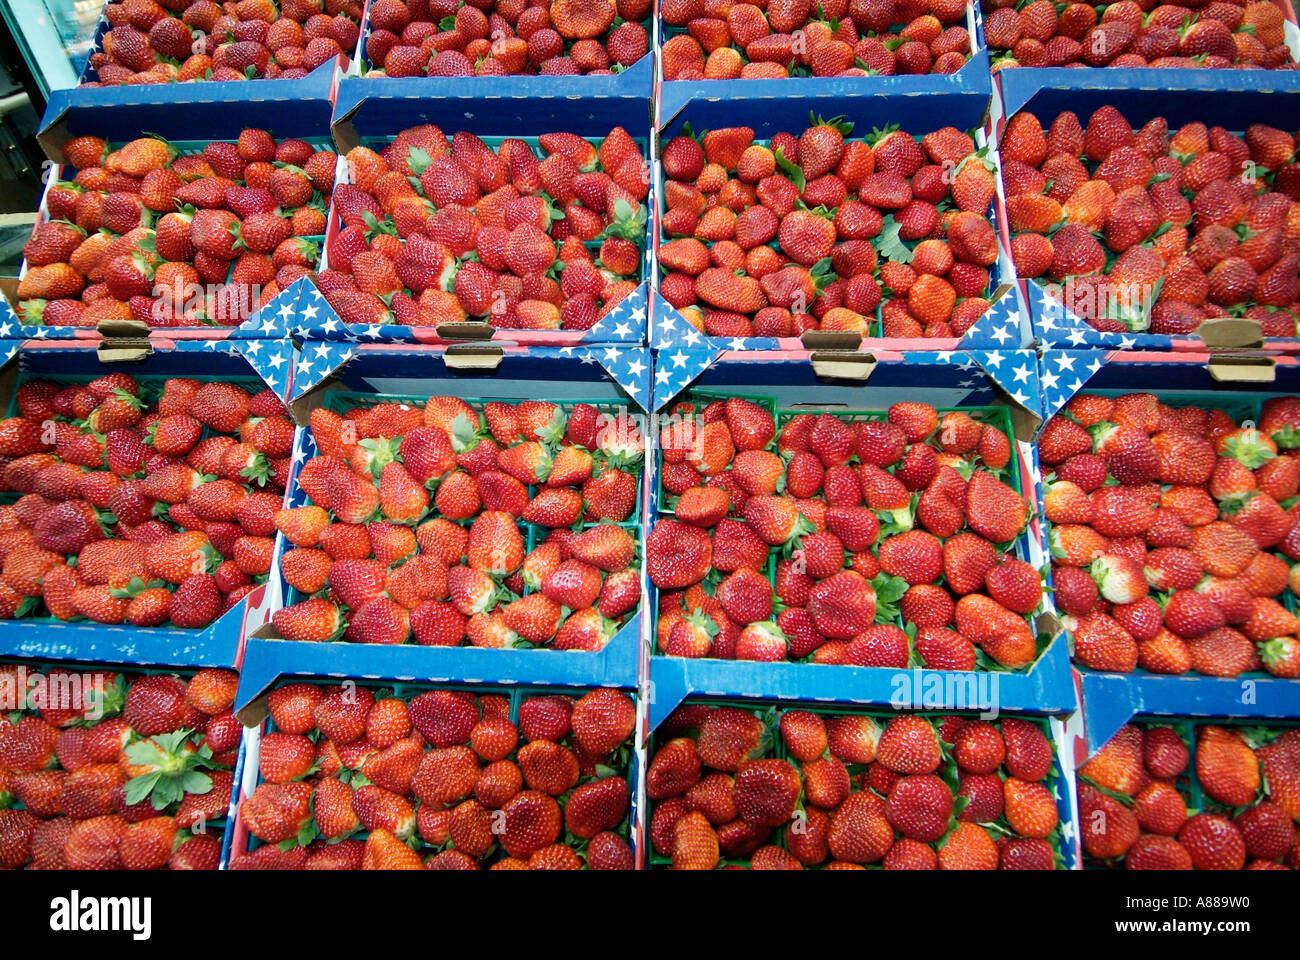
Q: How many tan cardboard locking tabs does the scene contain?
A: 8